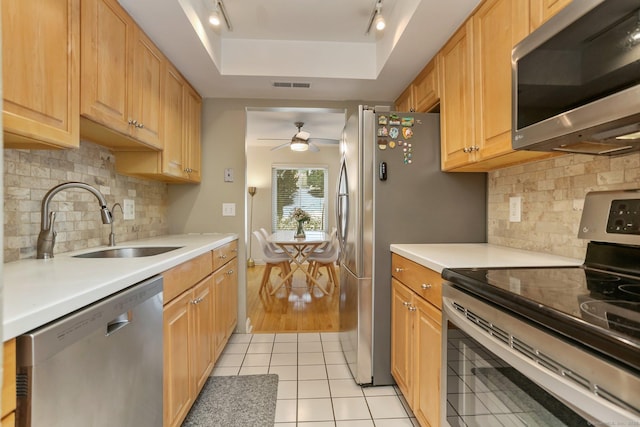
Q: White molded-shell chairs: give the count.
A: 4